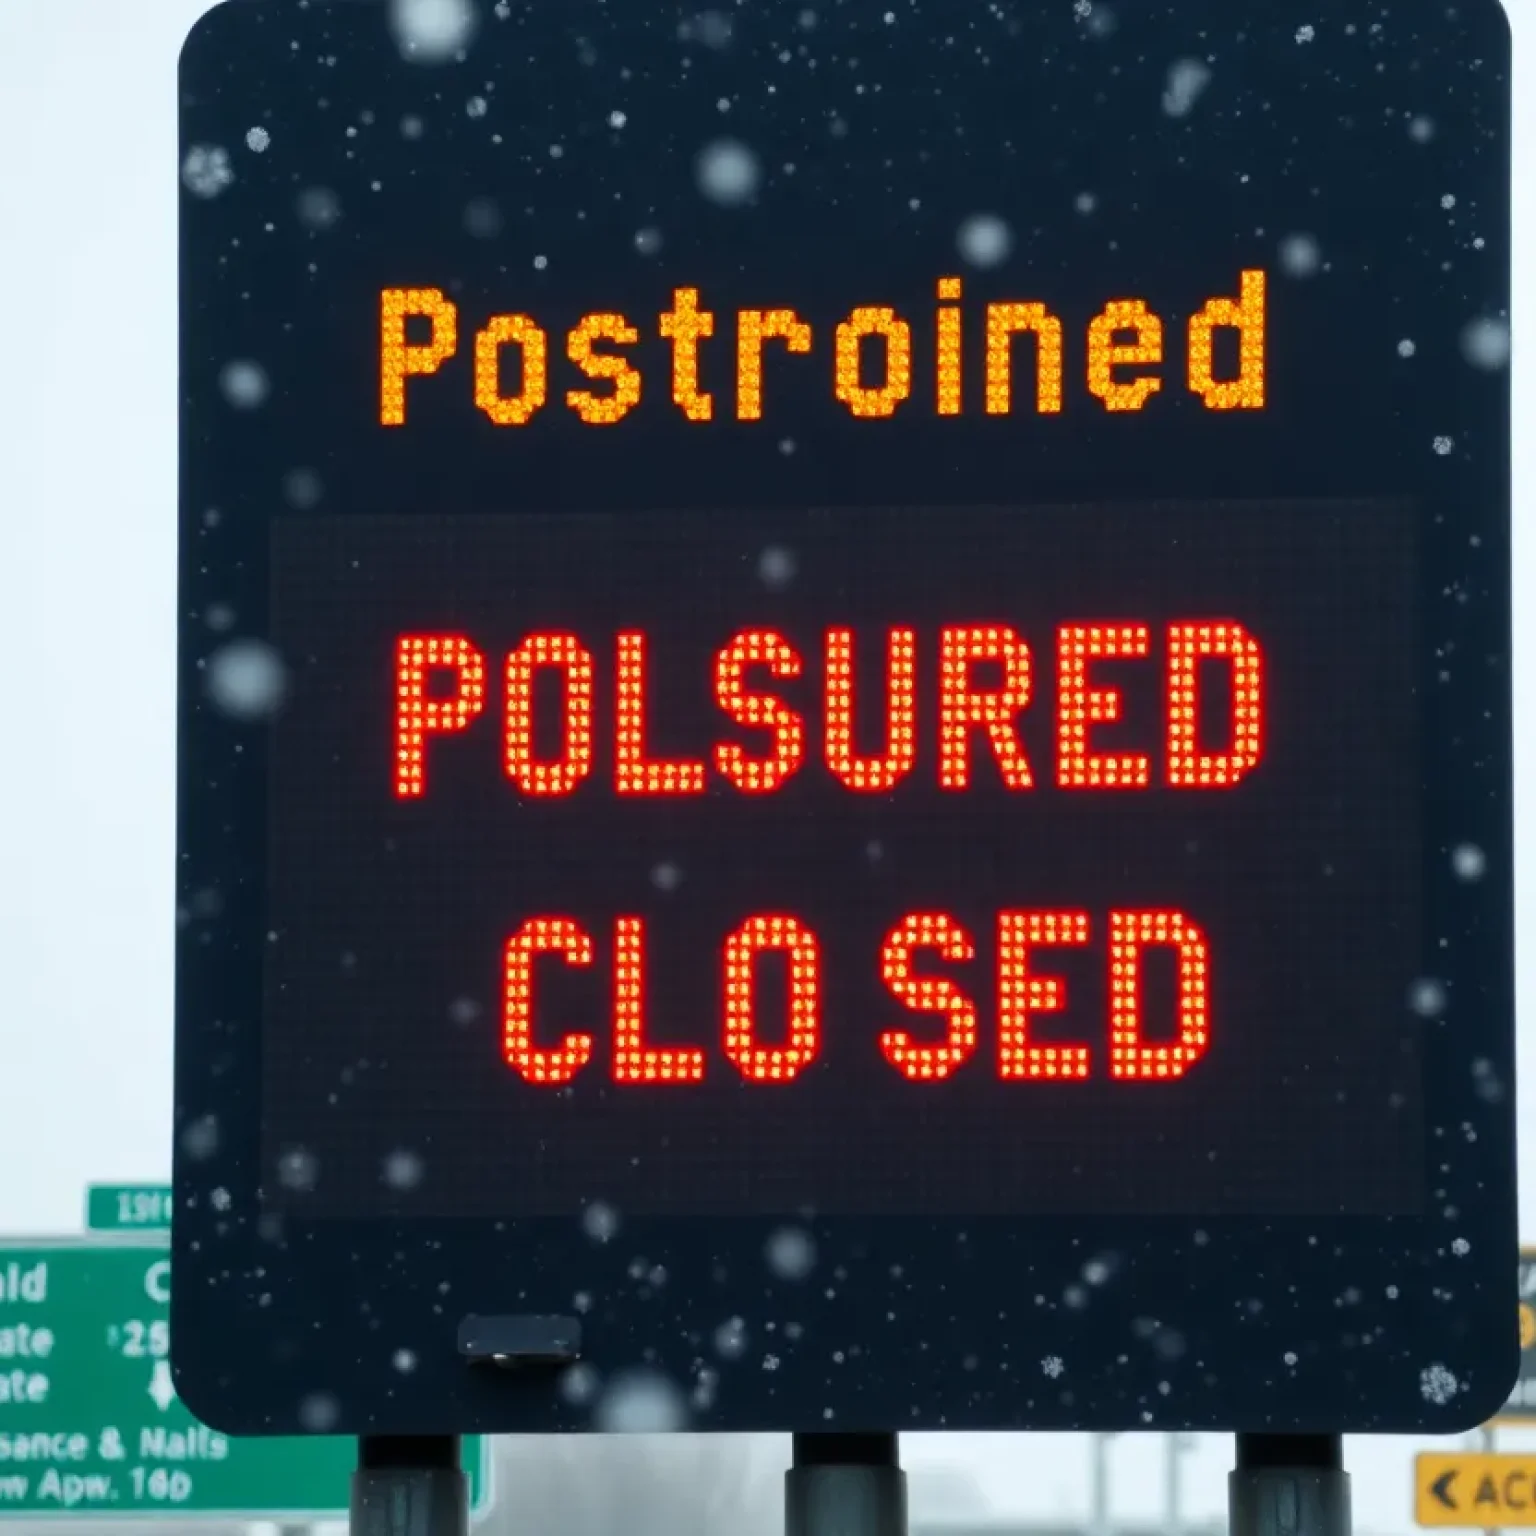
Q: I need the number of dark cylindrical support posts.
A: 3